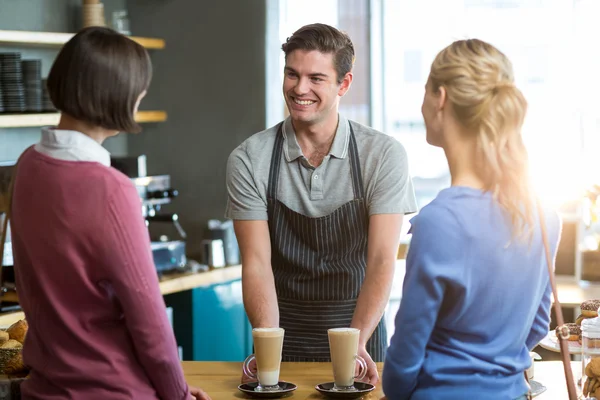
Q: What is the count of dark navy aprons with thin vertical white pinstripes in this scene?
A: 1